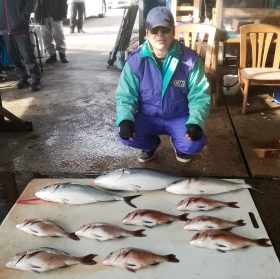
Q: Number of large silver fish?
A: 3